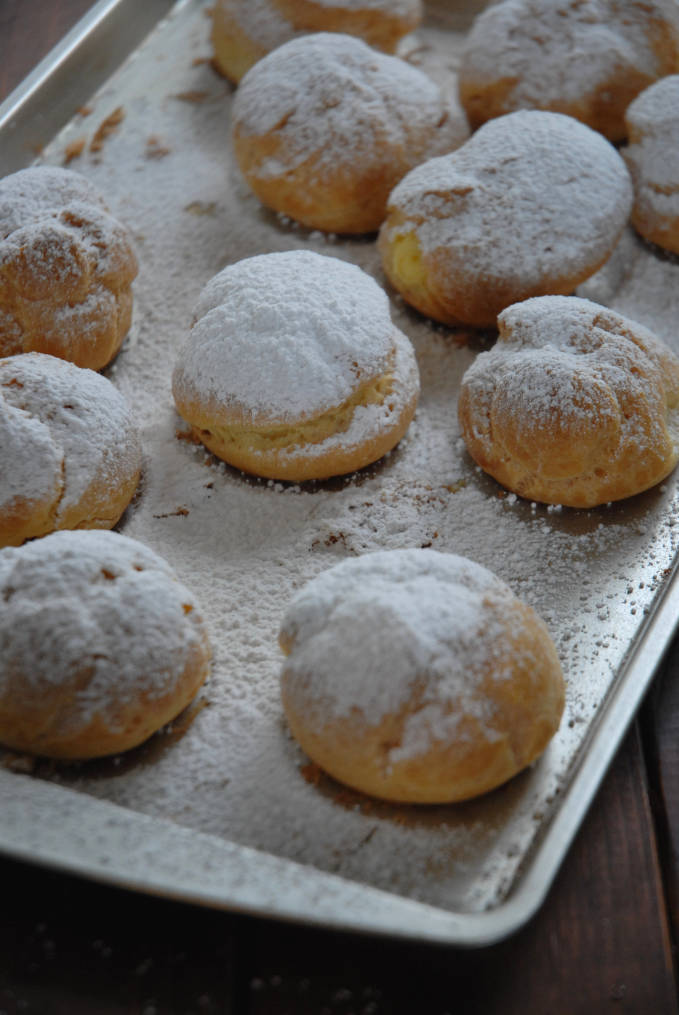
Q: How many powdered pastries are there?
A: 11